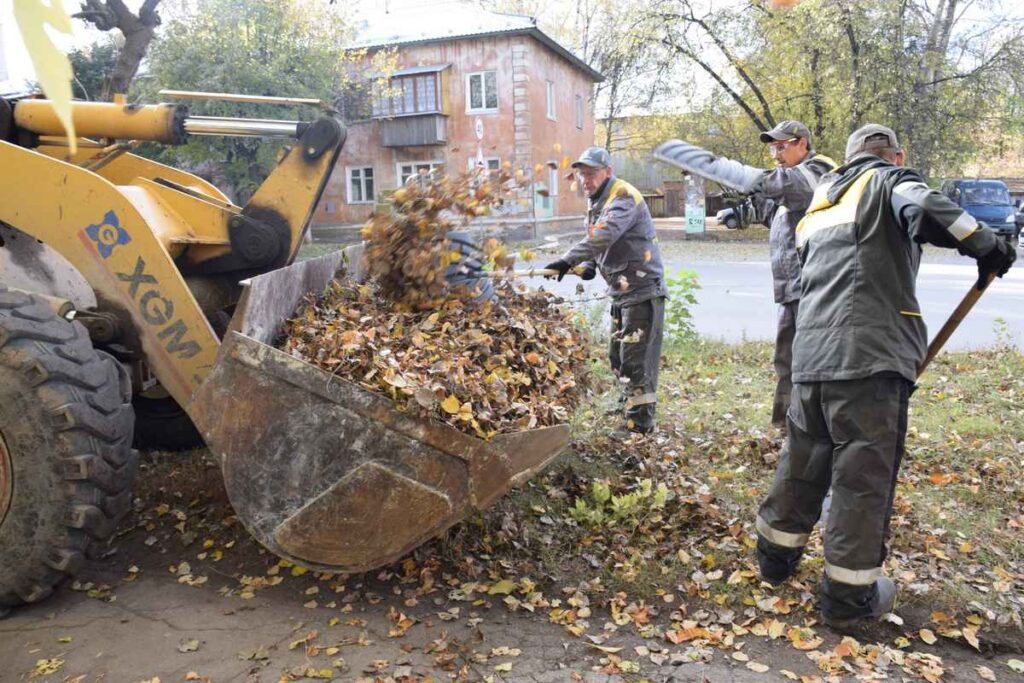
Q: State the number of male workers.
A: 3